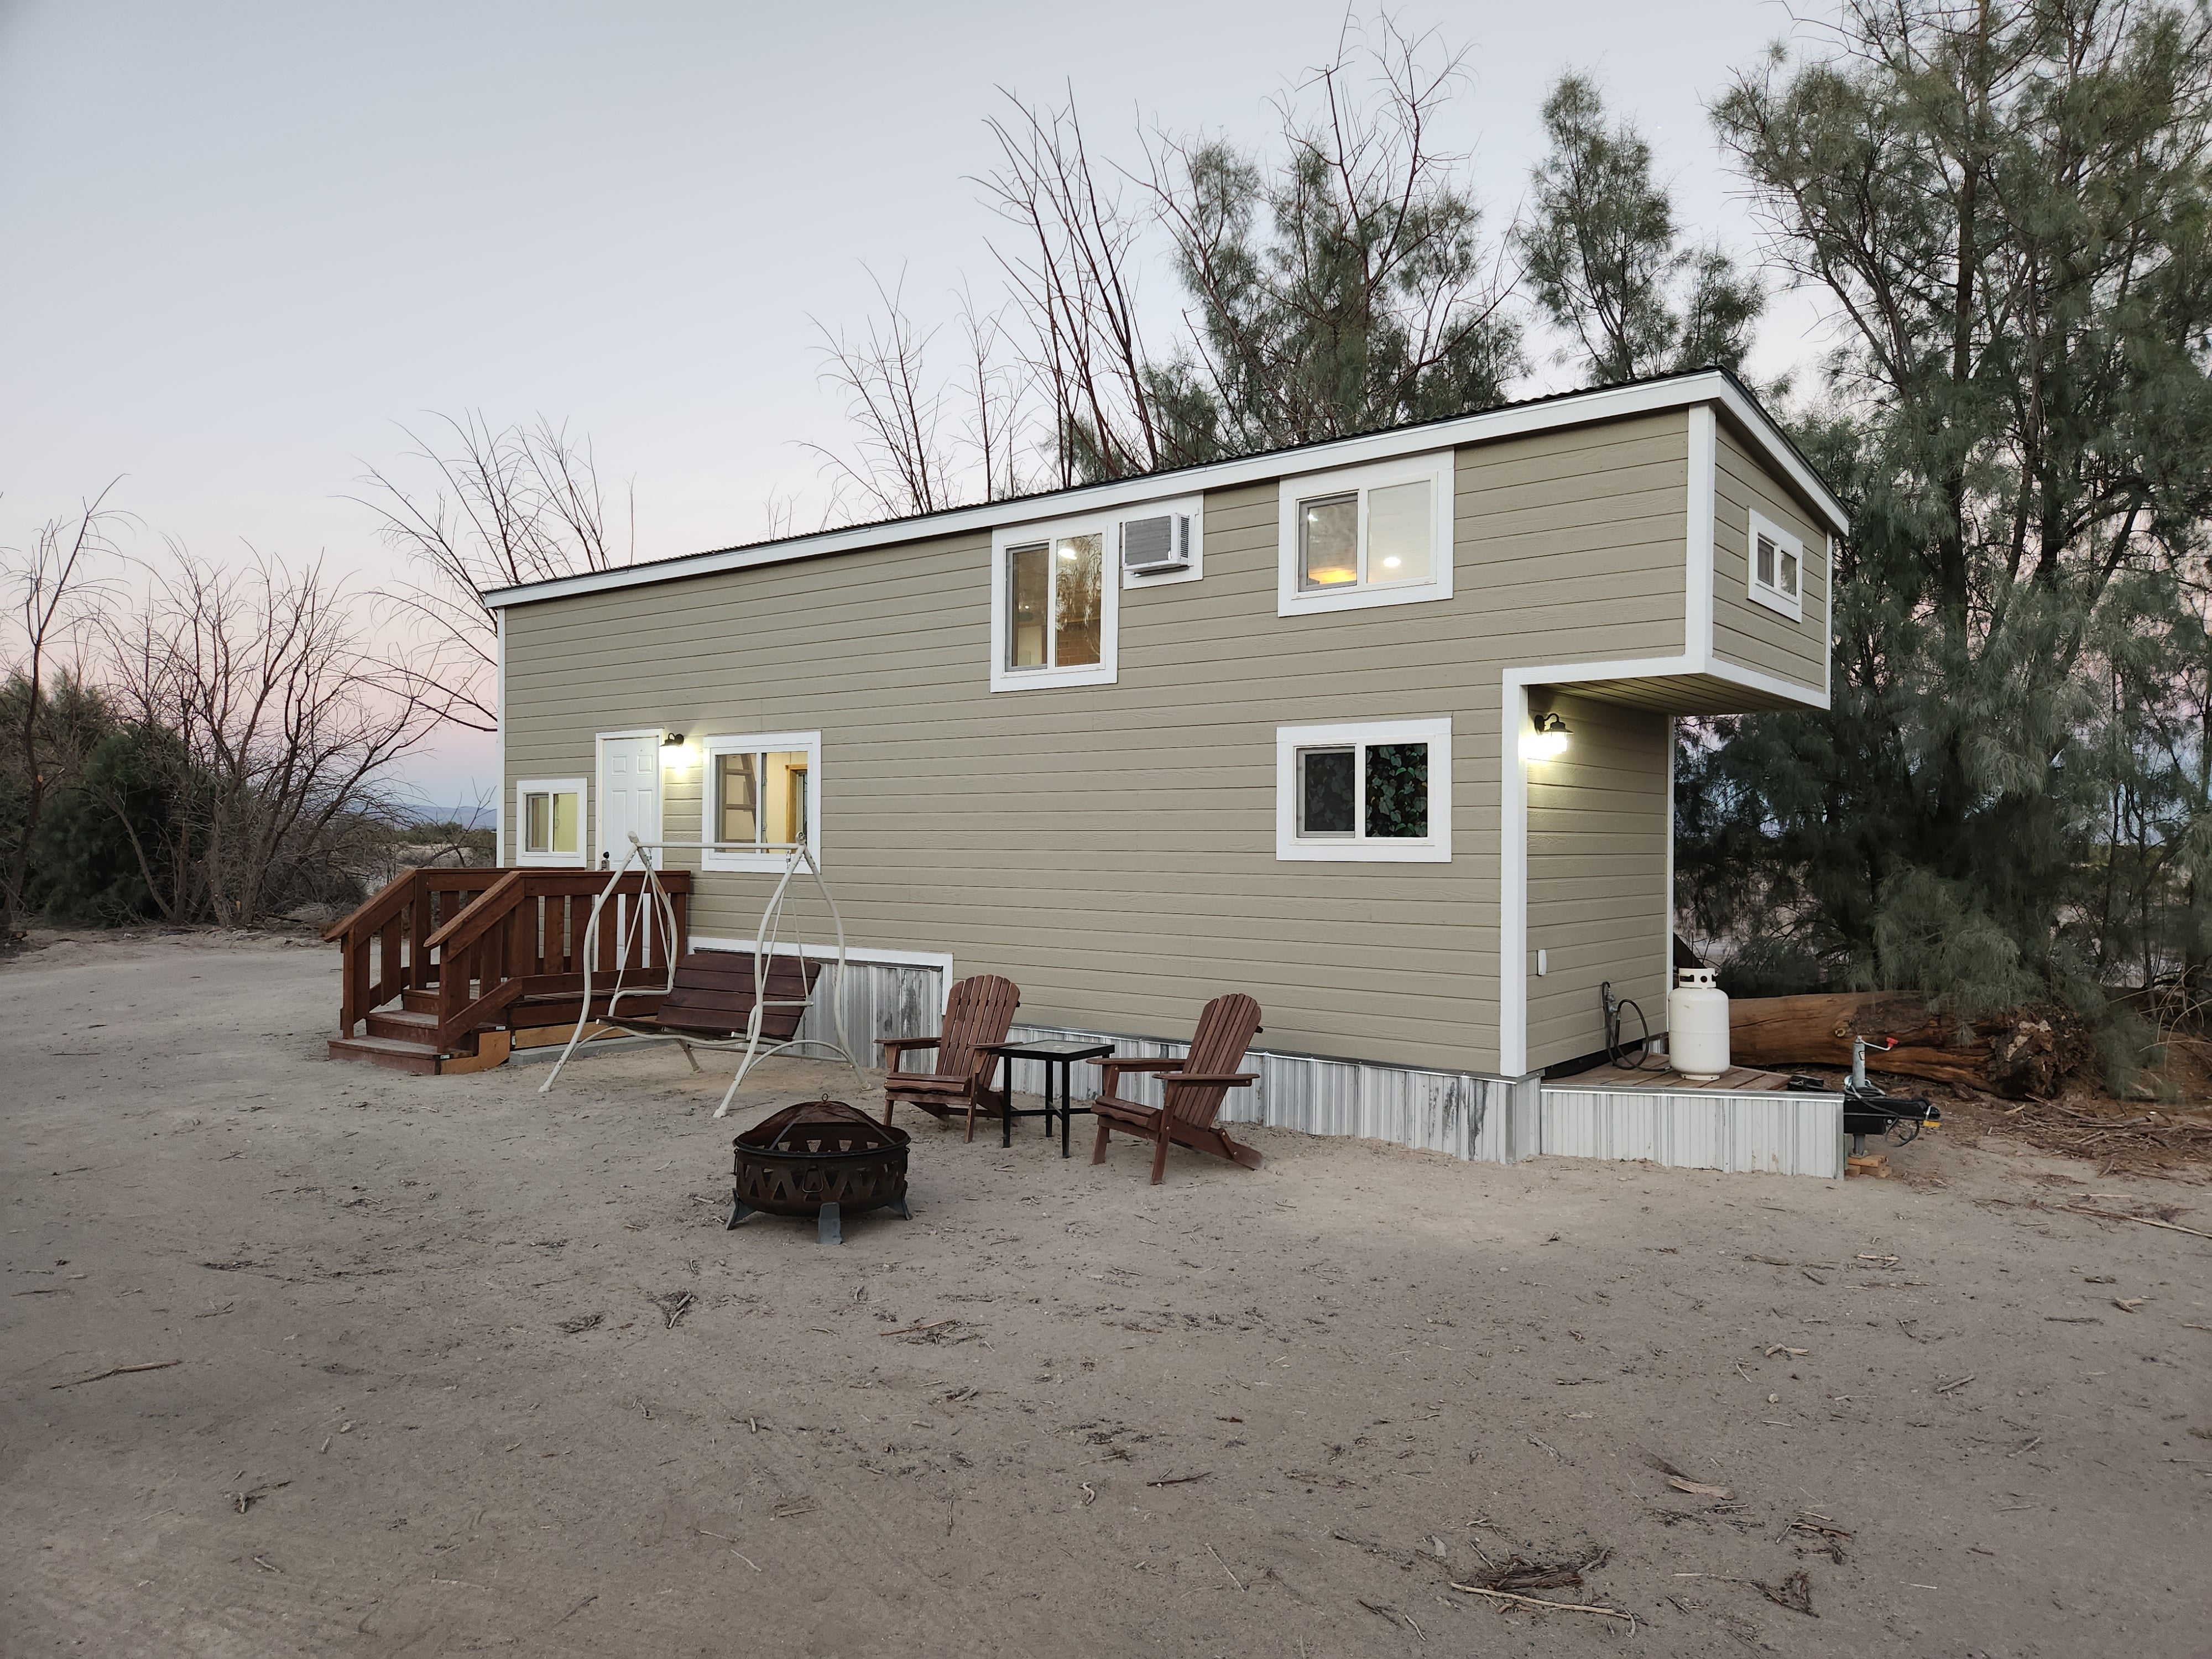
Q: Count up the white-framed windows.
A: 6